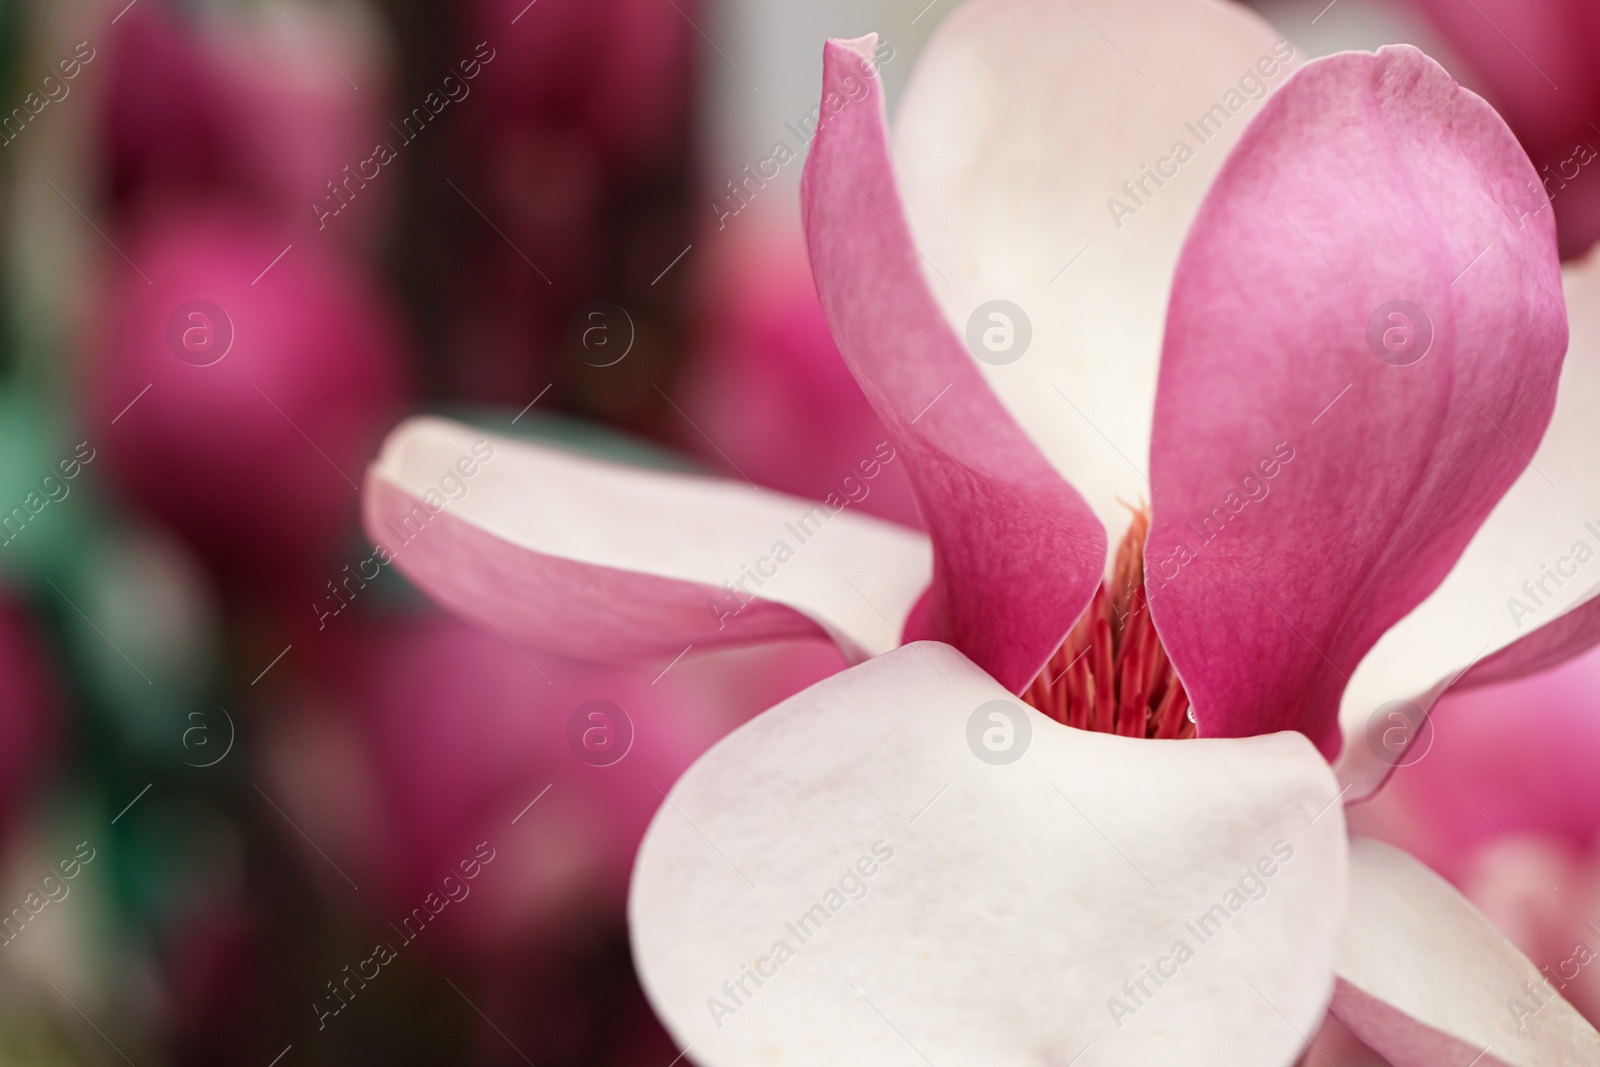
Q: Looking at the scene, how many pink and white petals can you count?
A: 7